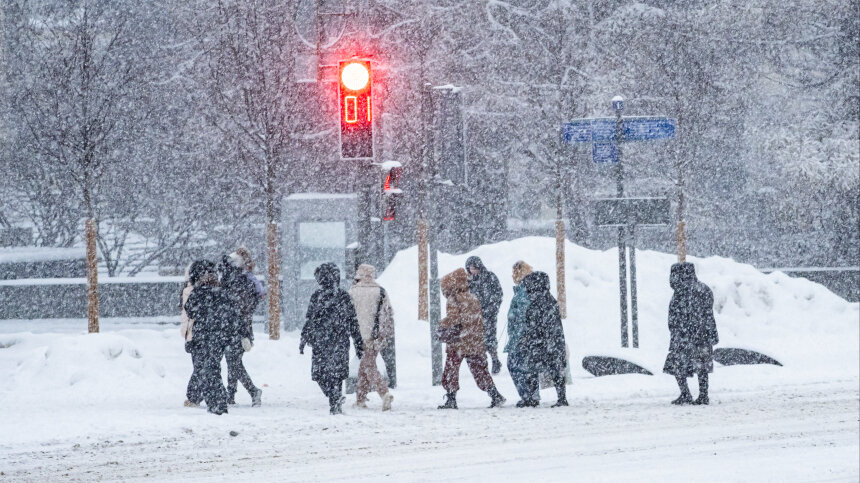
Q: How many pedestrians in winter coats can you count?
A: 11